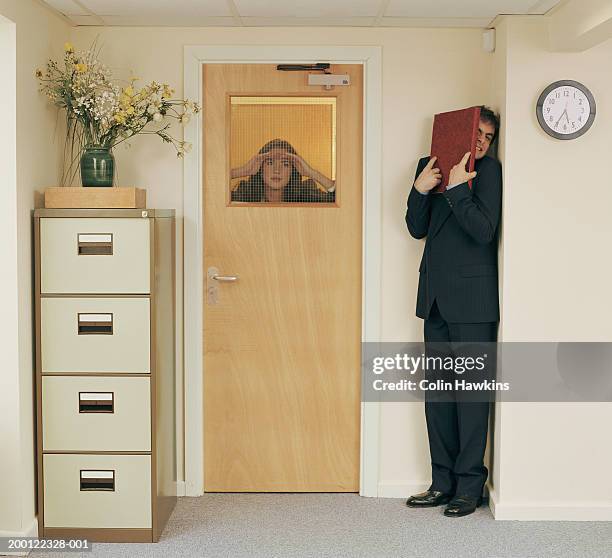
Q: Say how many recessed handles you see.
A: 4